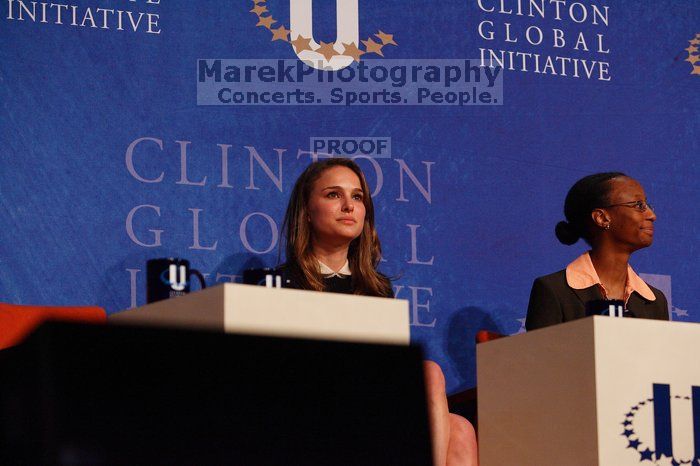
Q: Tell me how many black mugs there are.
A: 3